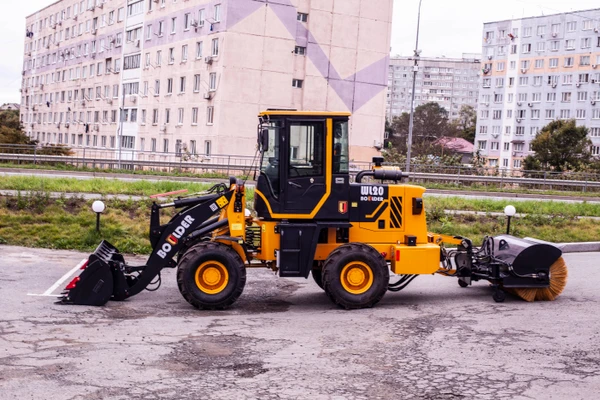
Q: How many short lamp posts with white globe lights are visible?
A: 2